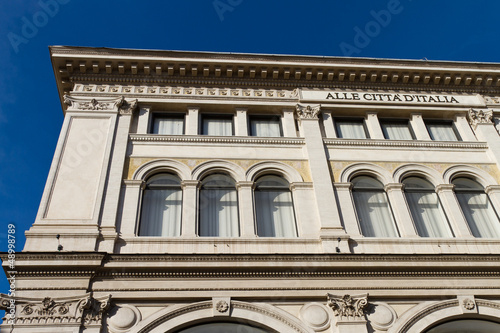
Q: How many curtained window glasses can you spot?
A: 12